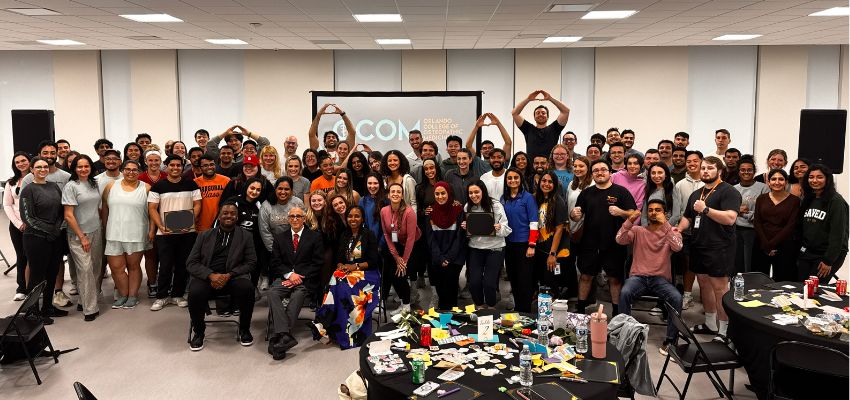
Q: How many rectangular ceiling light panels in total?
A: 9